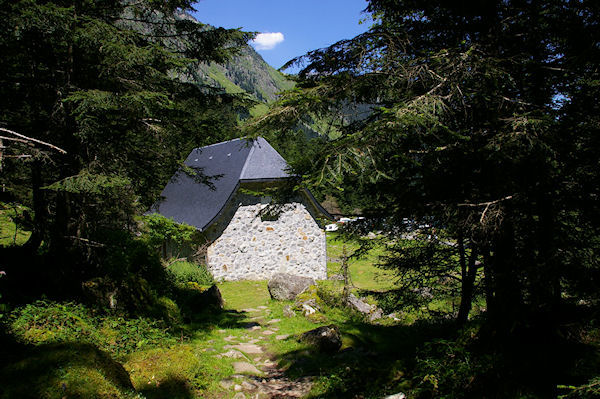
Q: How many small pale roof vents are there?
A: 3